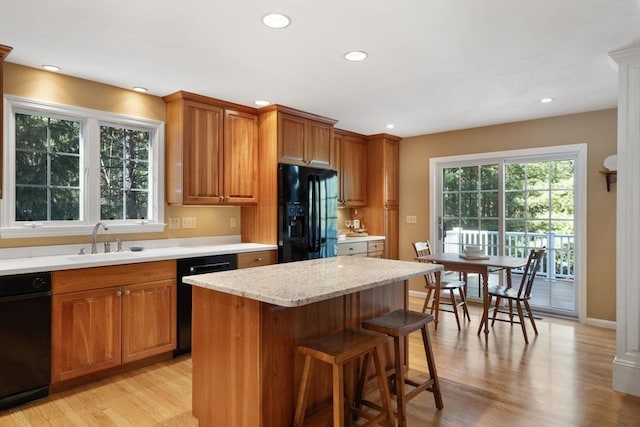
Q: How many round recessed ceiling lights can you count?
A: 7